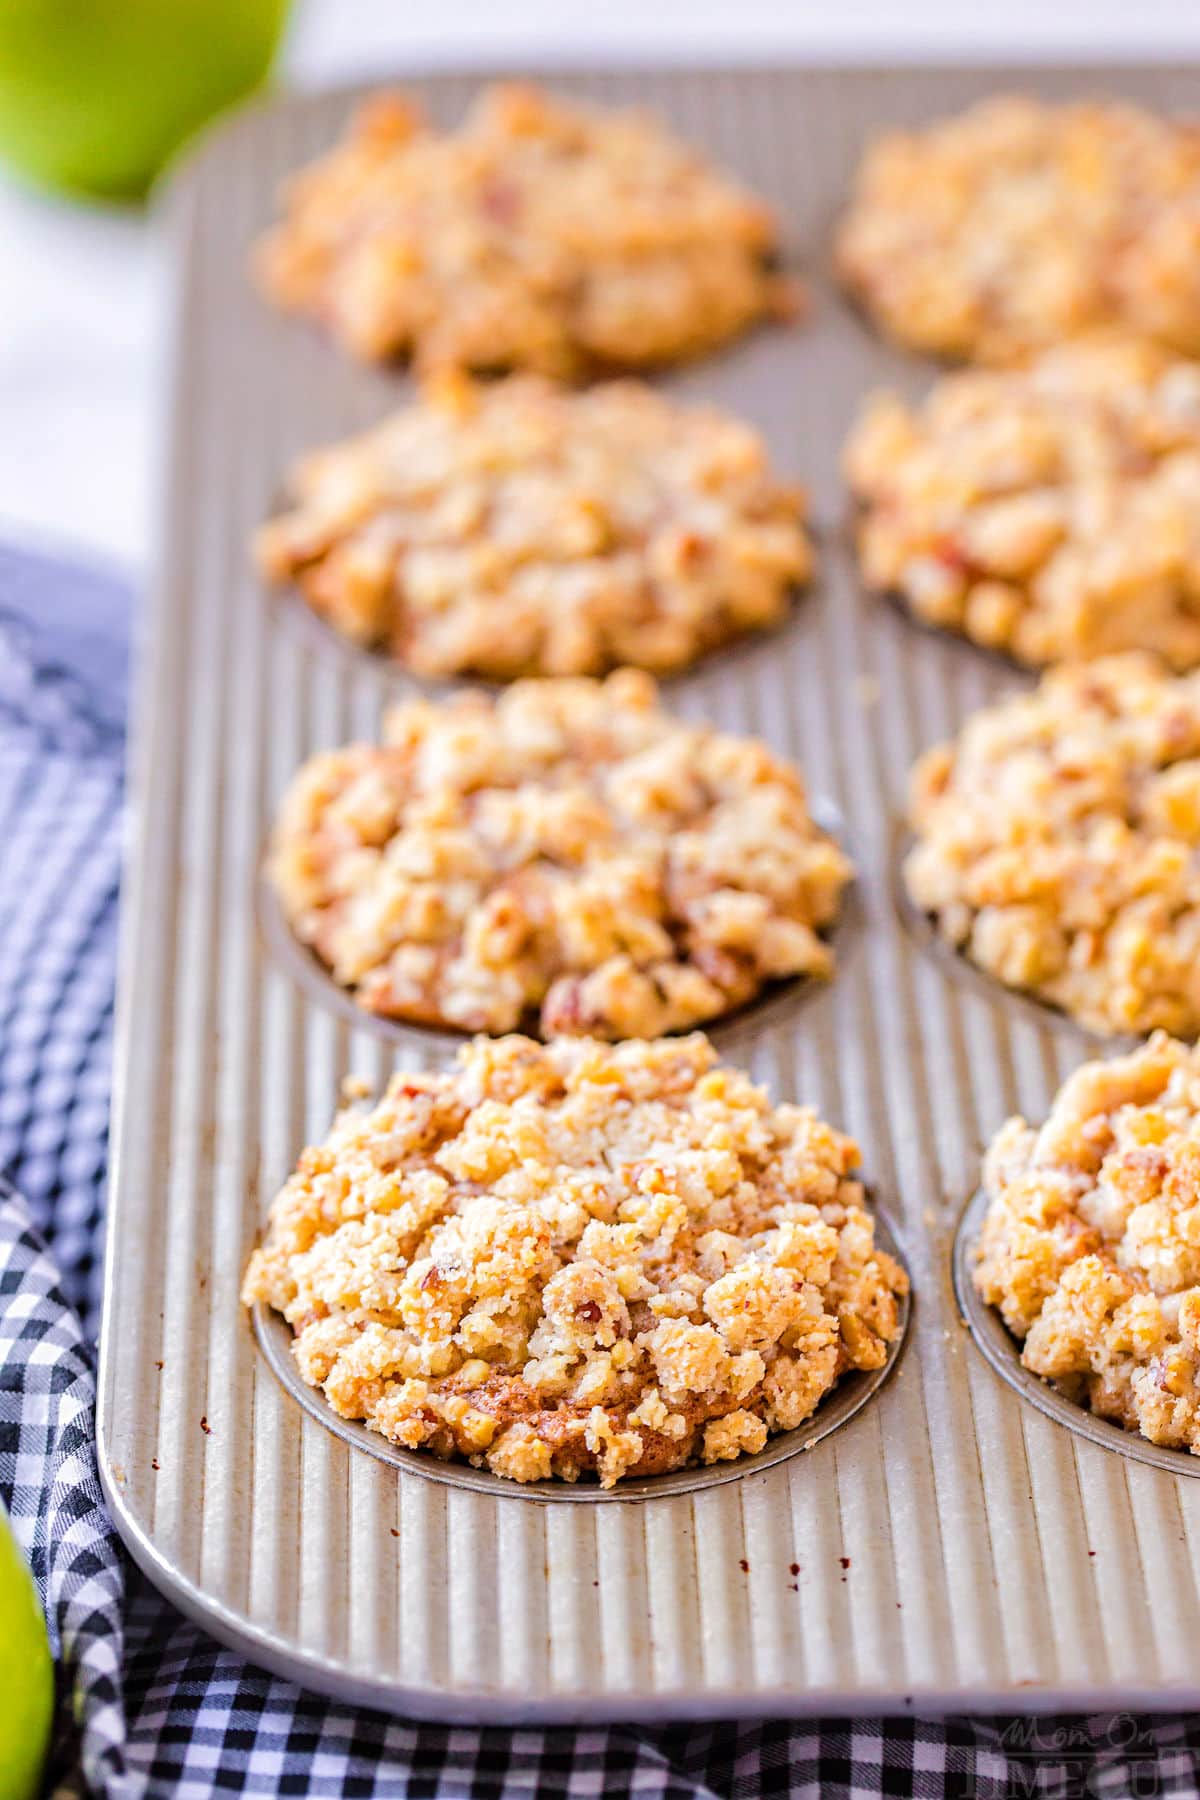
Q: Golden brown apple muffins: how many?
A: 8